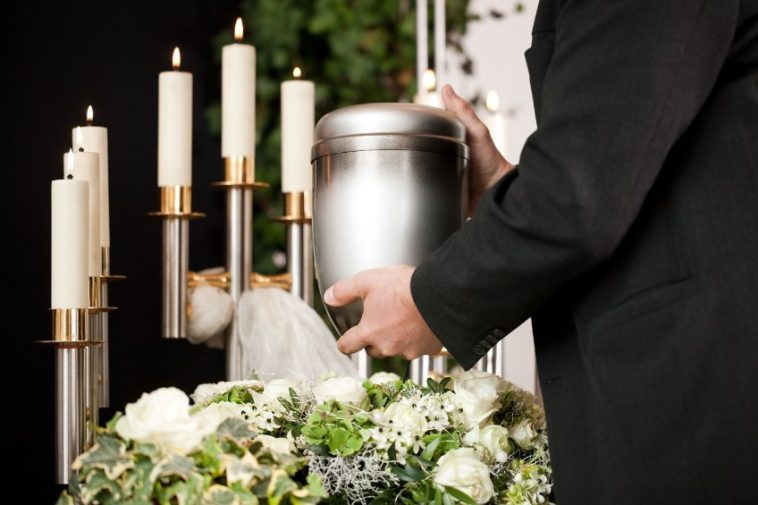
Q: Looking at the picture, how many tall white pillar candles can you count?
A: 8